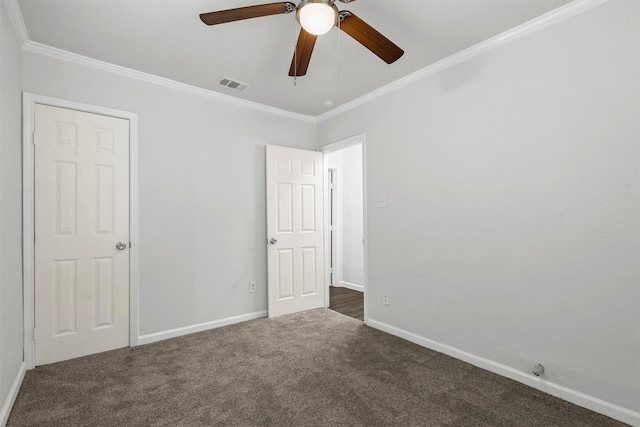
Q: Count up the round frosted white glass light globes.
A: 1